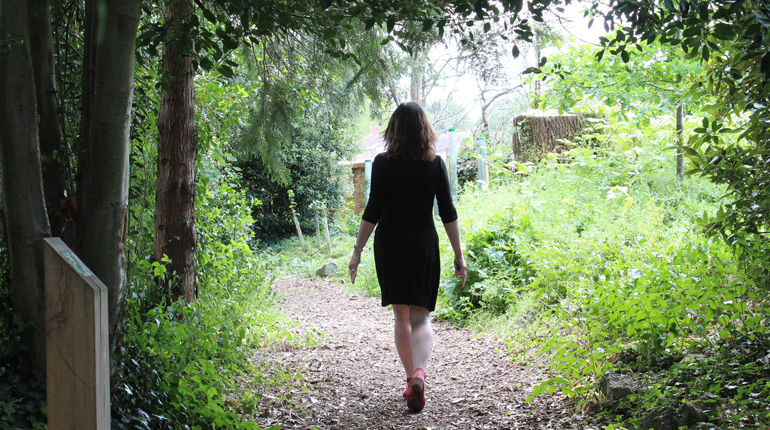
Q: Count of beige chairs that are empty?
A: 0